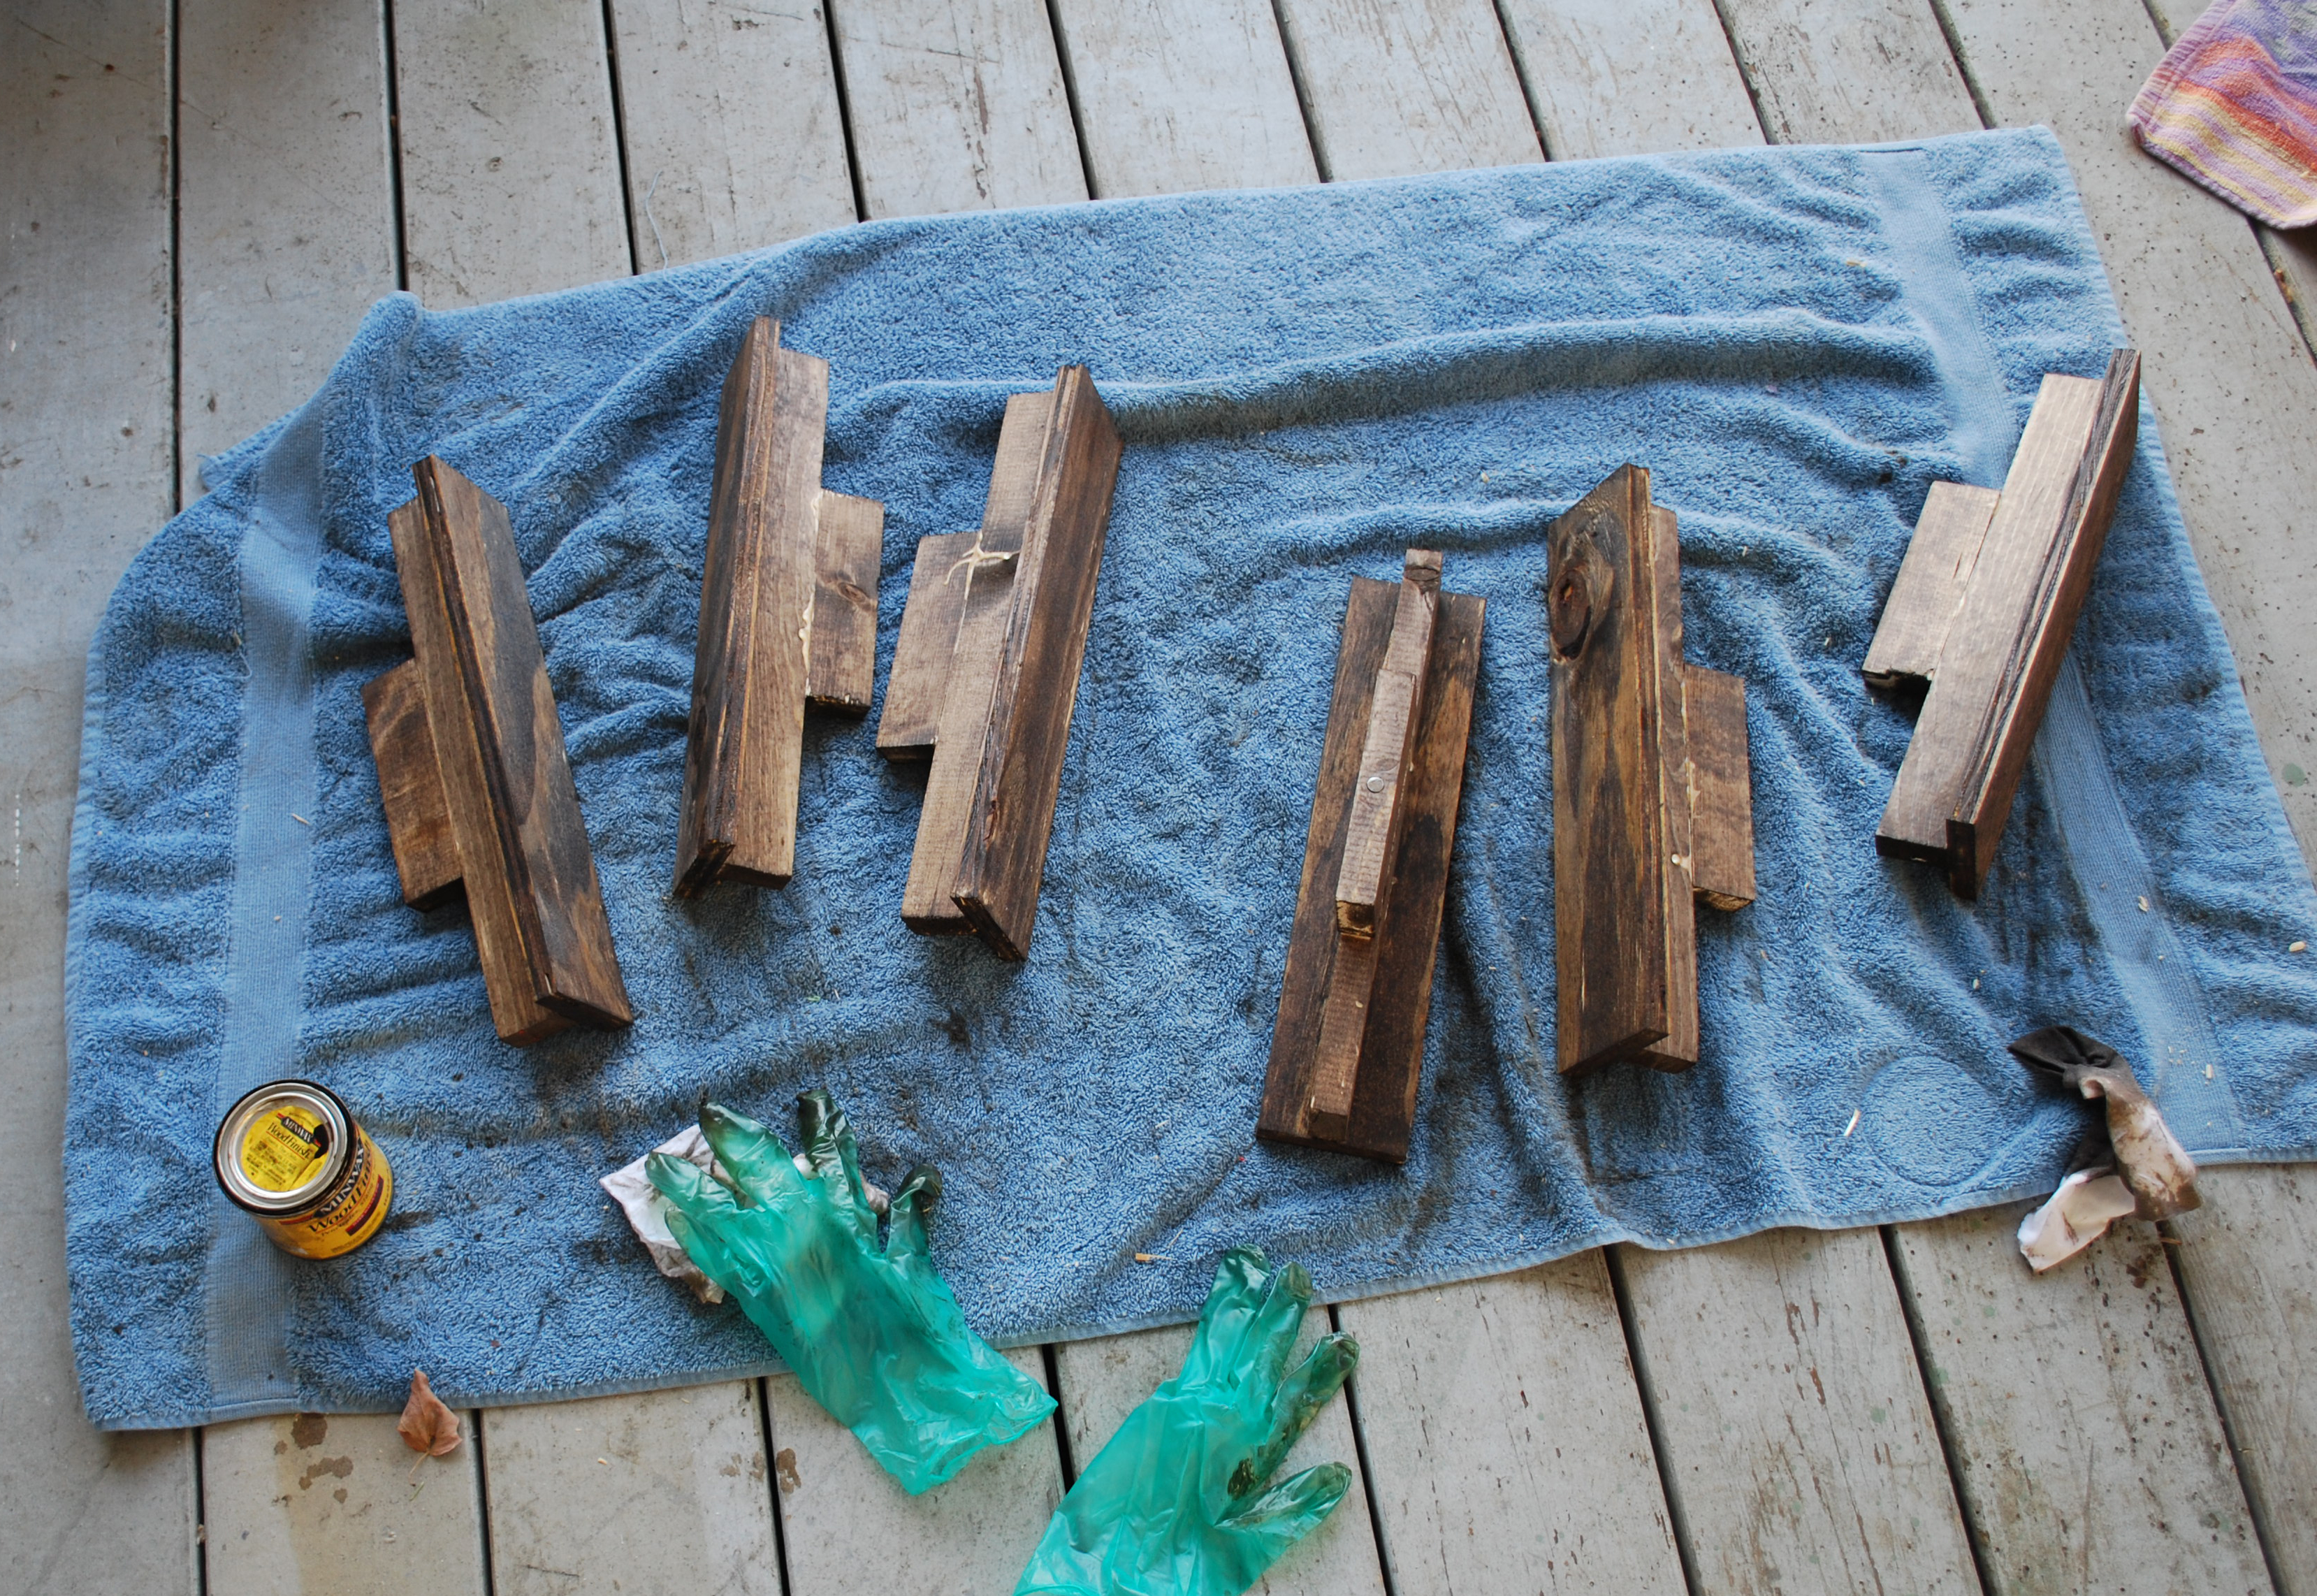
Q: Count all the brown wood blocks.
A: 6